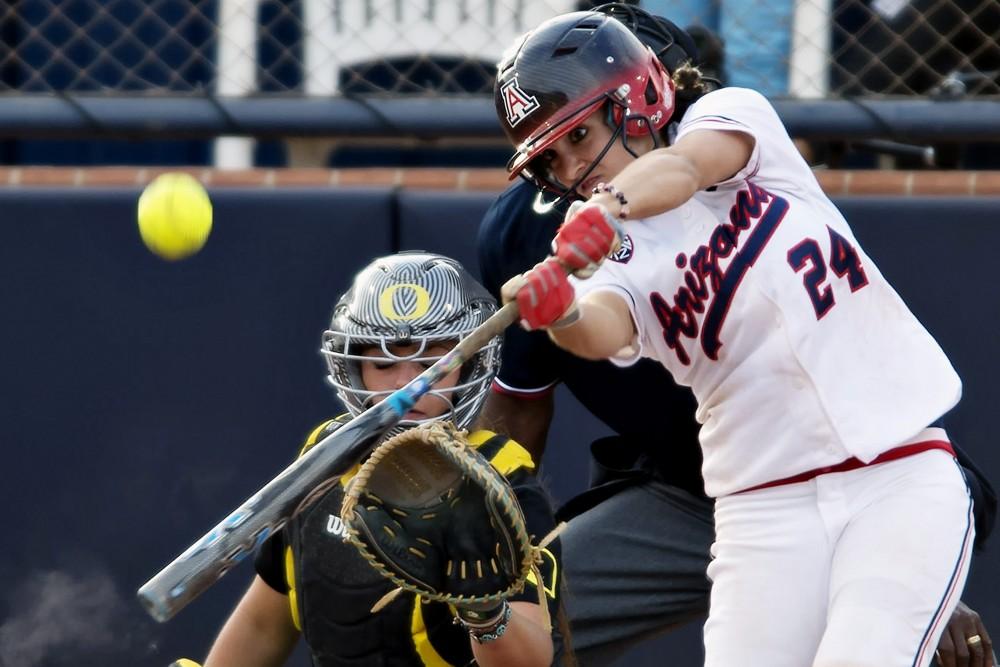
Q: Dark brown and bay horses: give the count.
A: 0